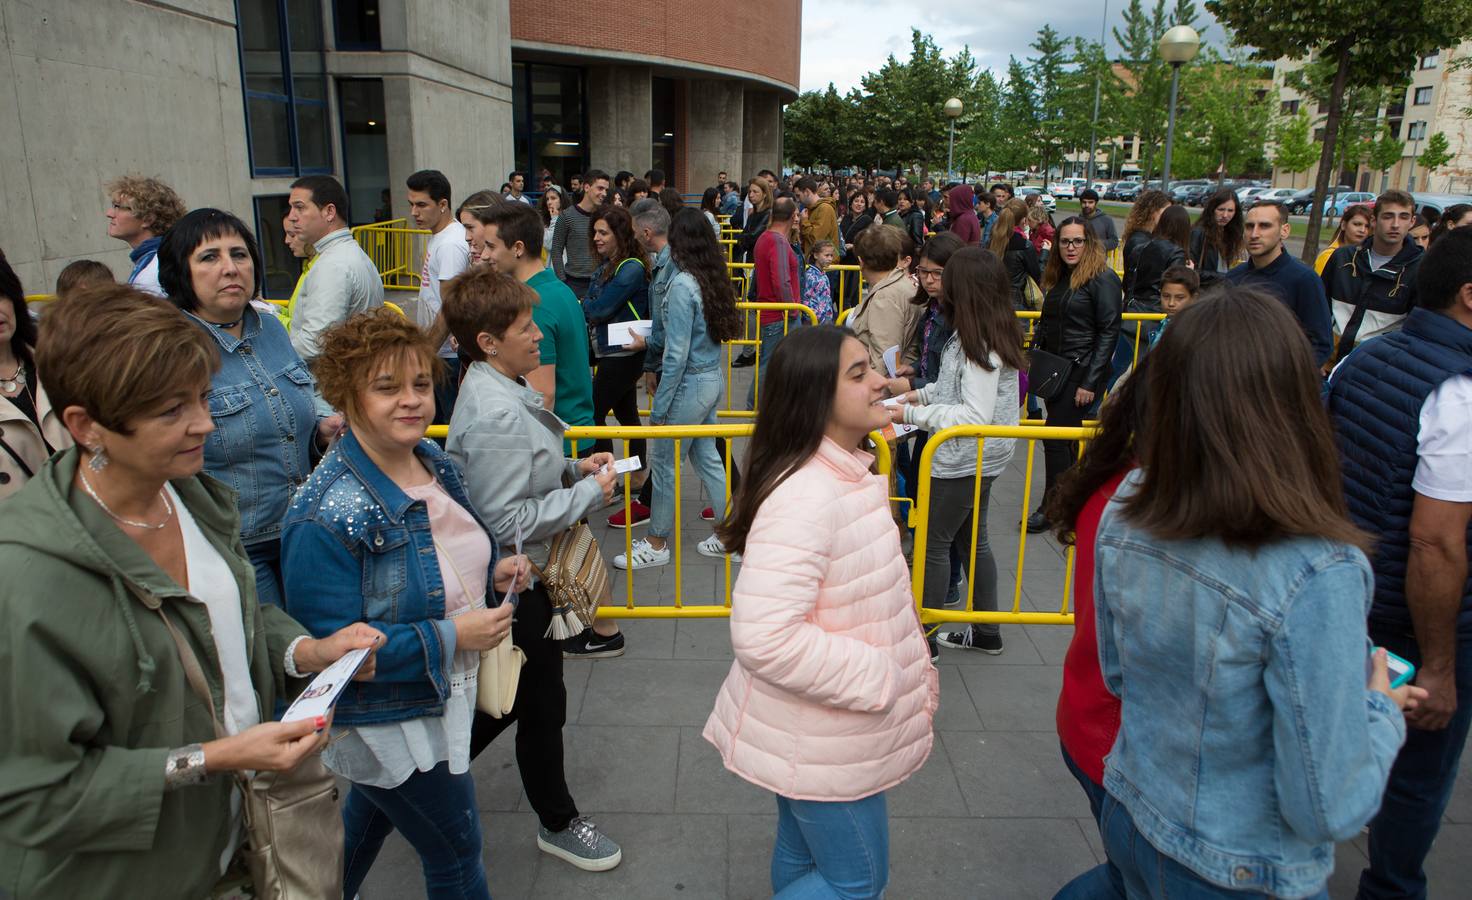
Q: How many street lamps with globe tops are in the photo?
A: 2